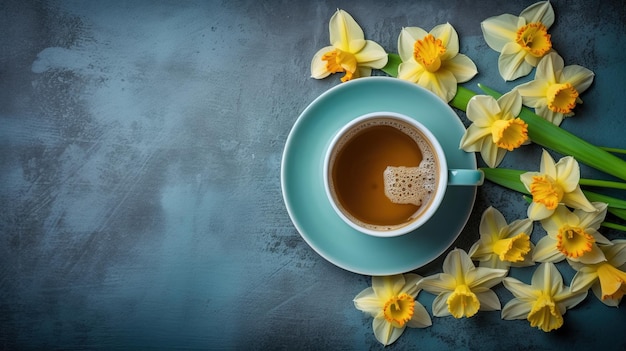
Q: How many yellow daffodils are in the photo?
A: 12